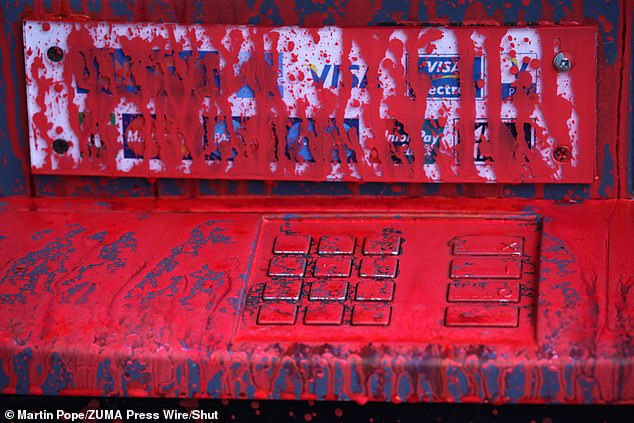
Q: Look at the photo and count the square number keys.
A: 12